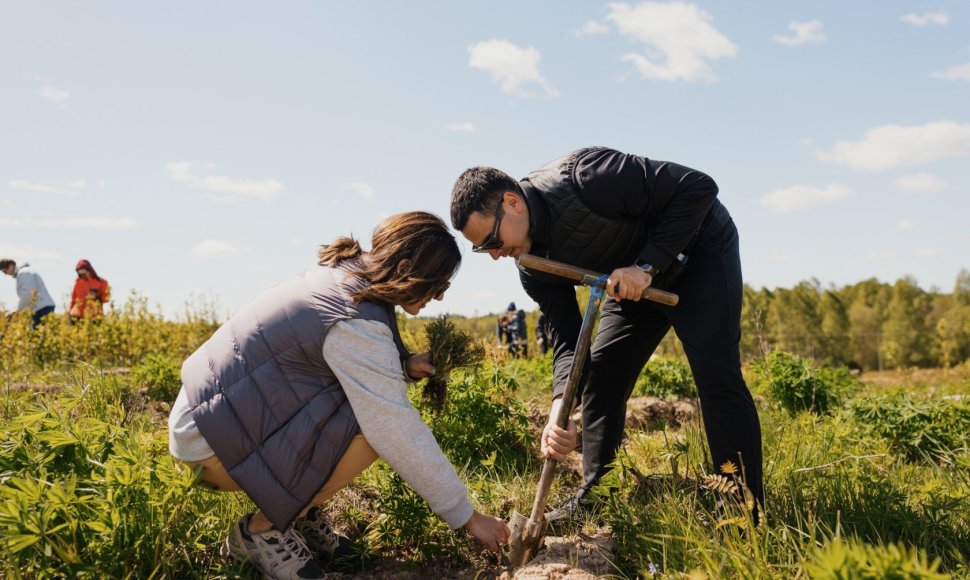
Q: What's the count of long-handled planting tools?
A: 1